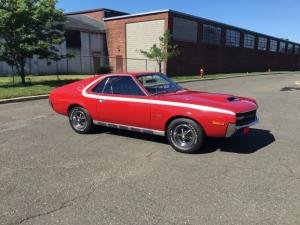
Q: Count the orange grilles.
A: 0